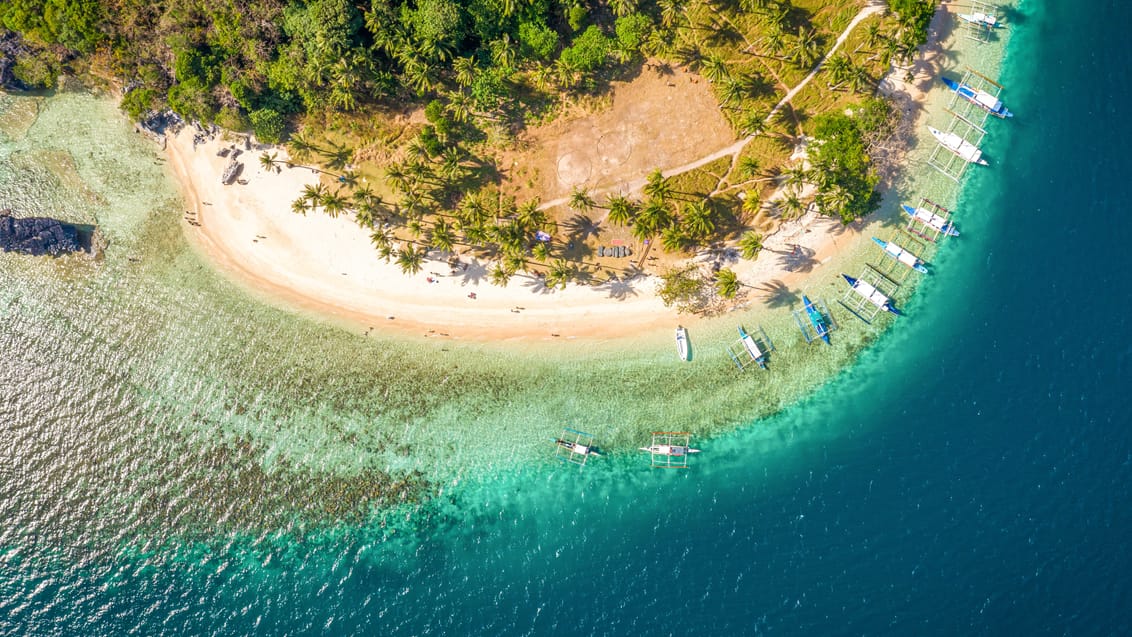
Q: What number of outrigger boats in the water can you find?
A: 10